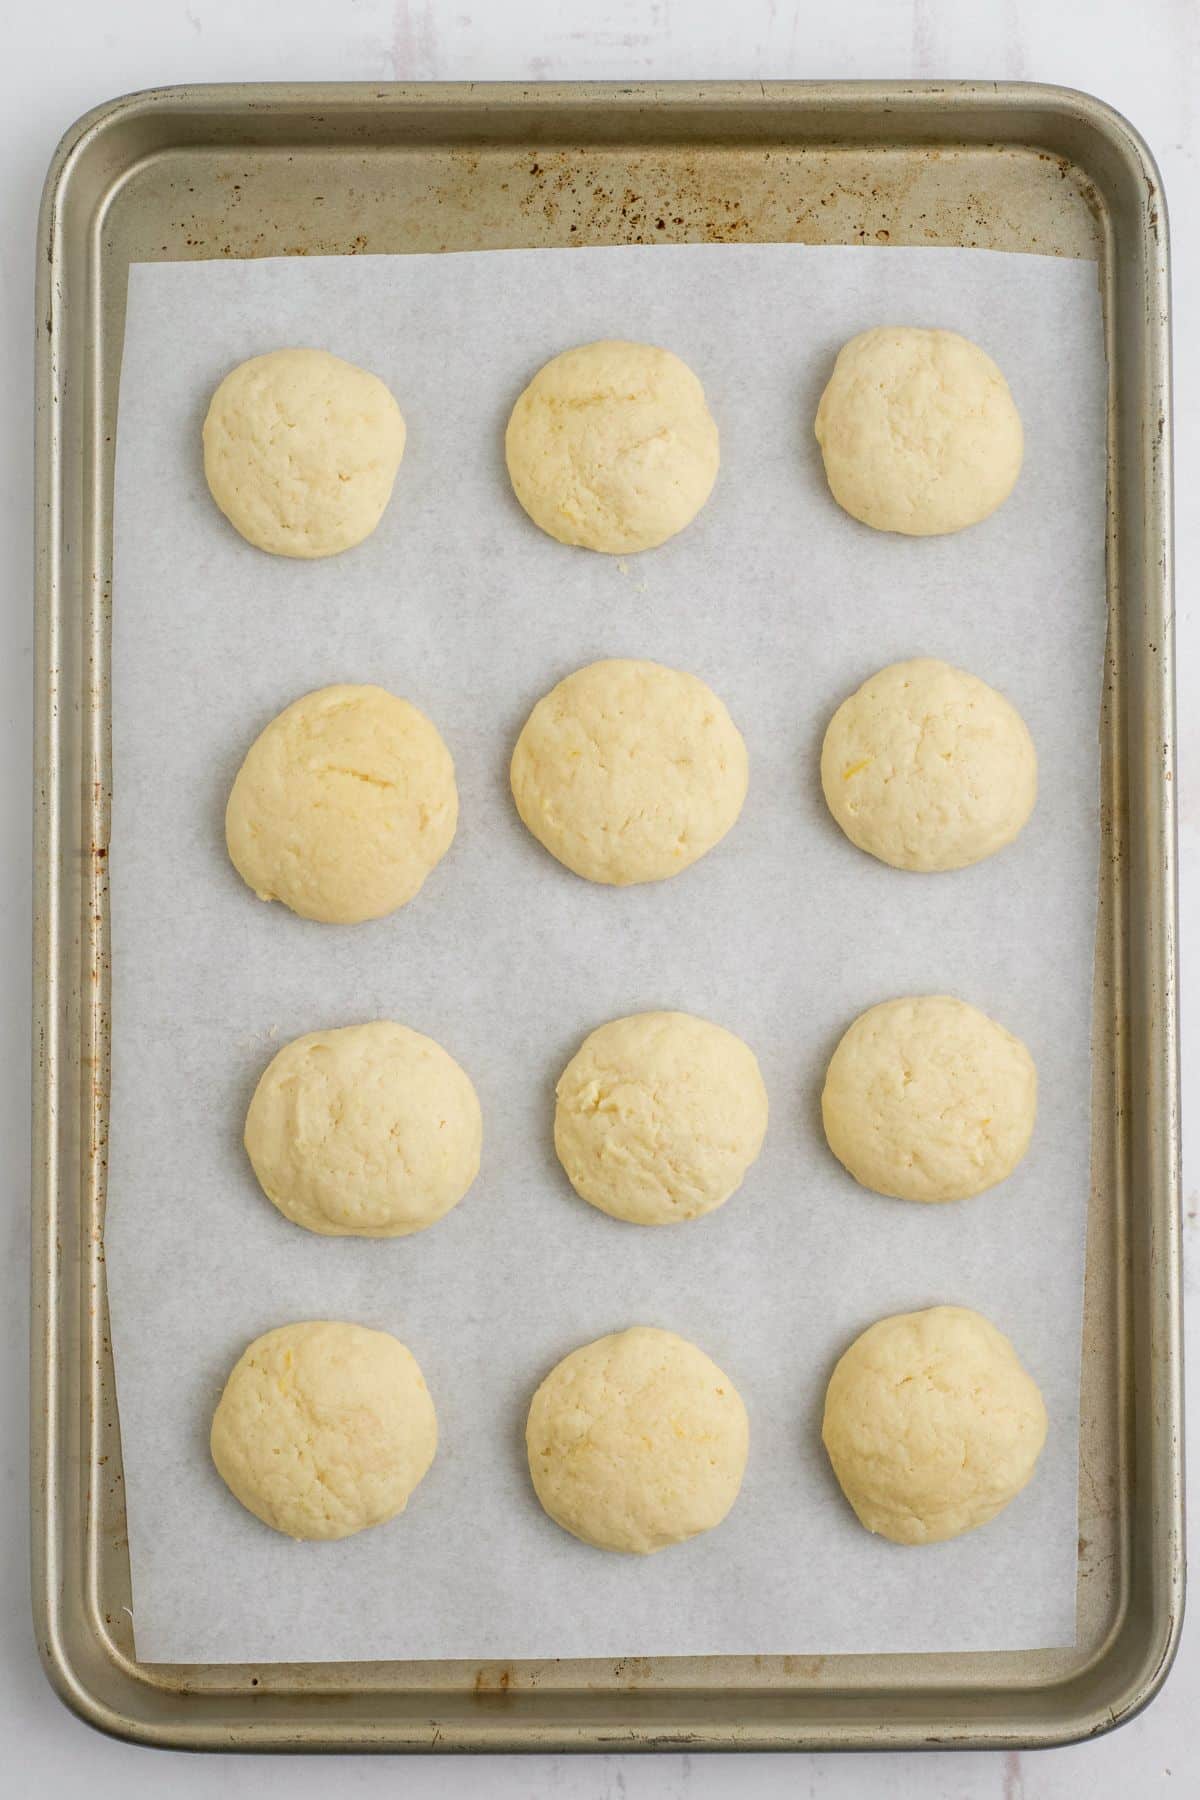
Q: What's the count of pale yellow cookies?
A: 12